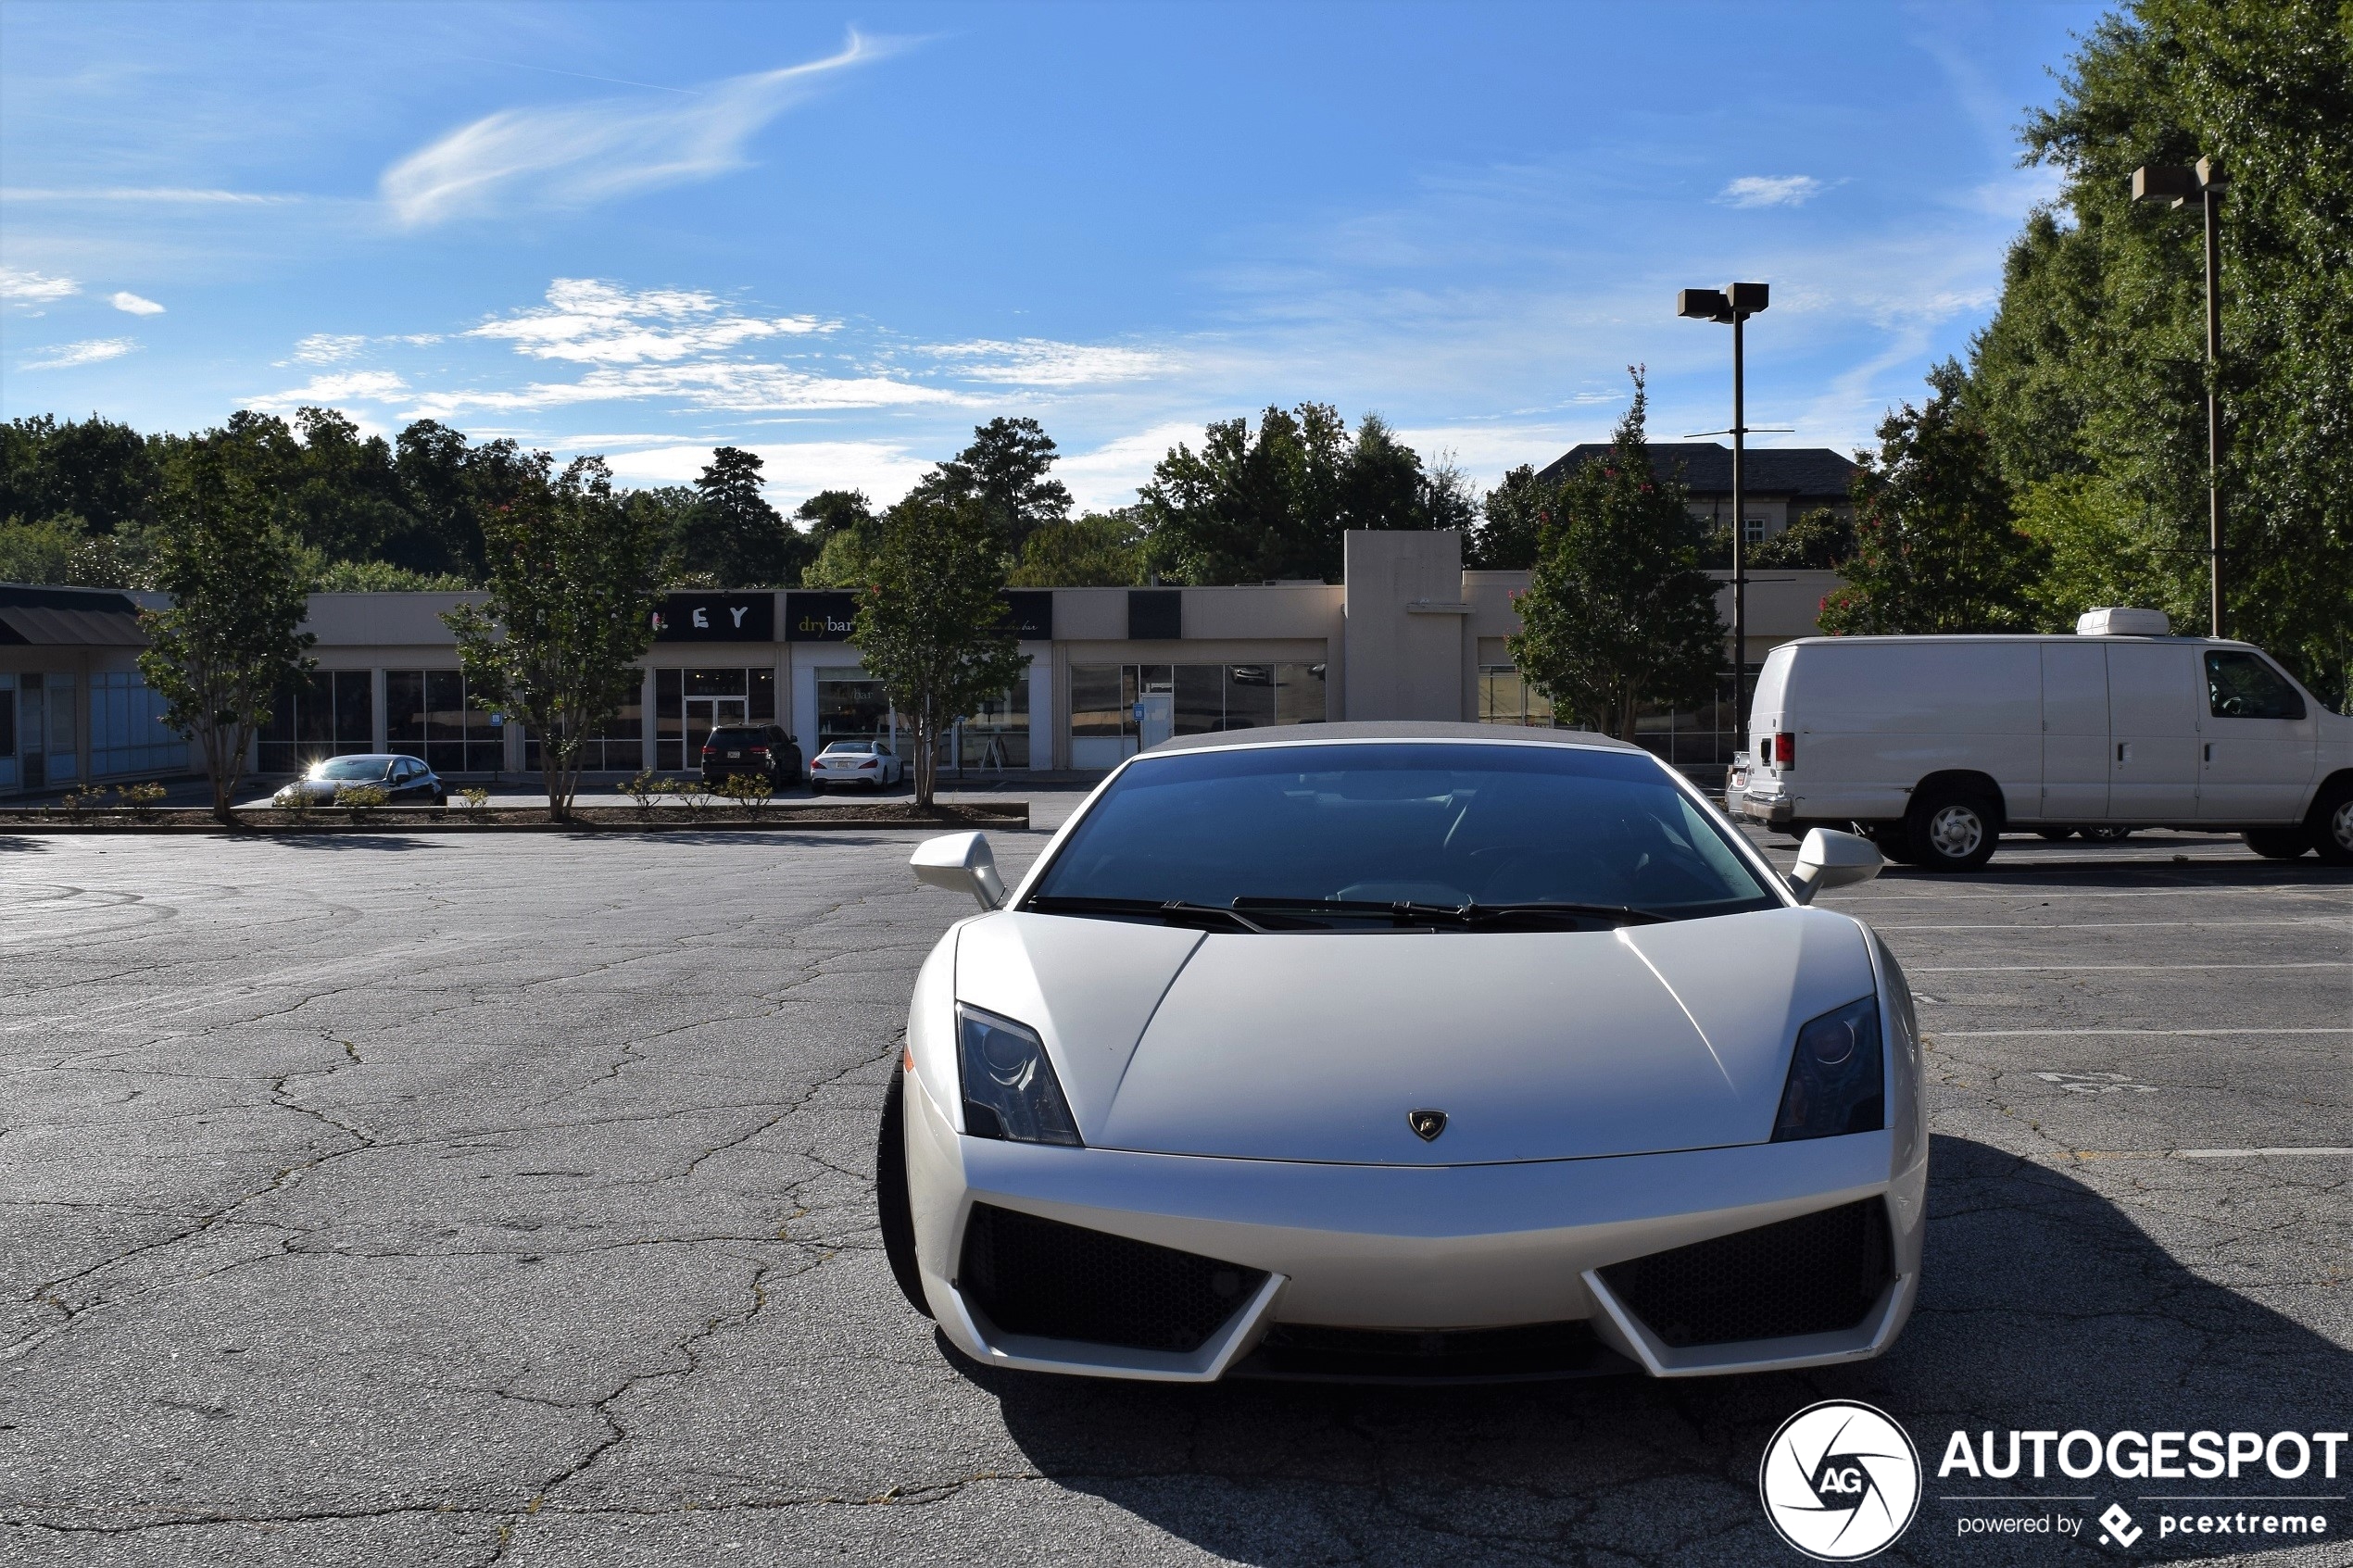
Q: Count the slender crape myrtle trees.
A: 5